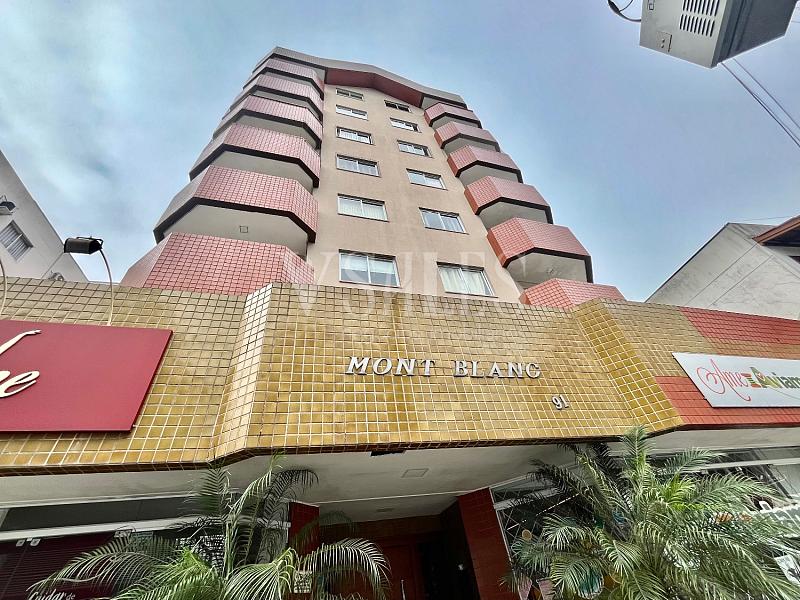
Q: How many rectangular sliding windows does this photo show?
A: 12